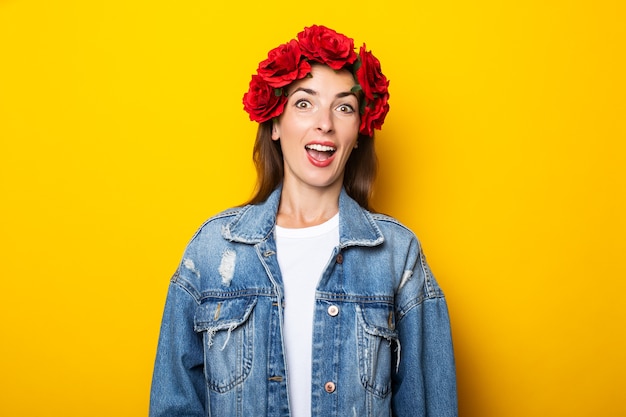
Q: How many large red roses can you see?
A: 5